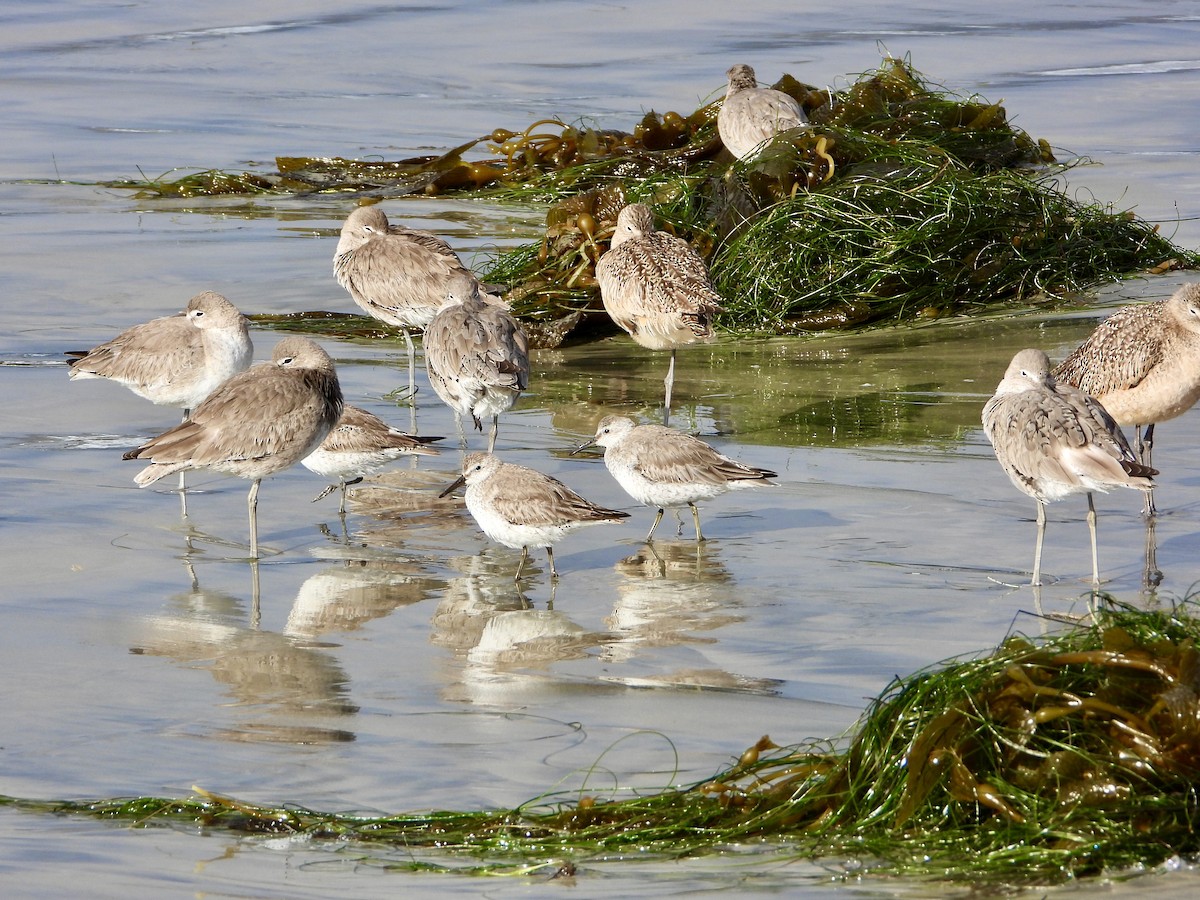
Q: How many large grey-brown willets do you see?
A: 6